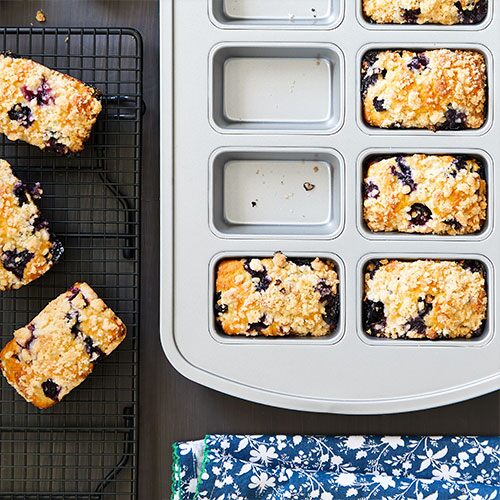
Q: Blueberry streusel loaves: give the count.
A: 8